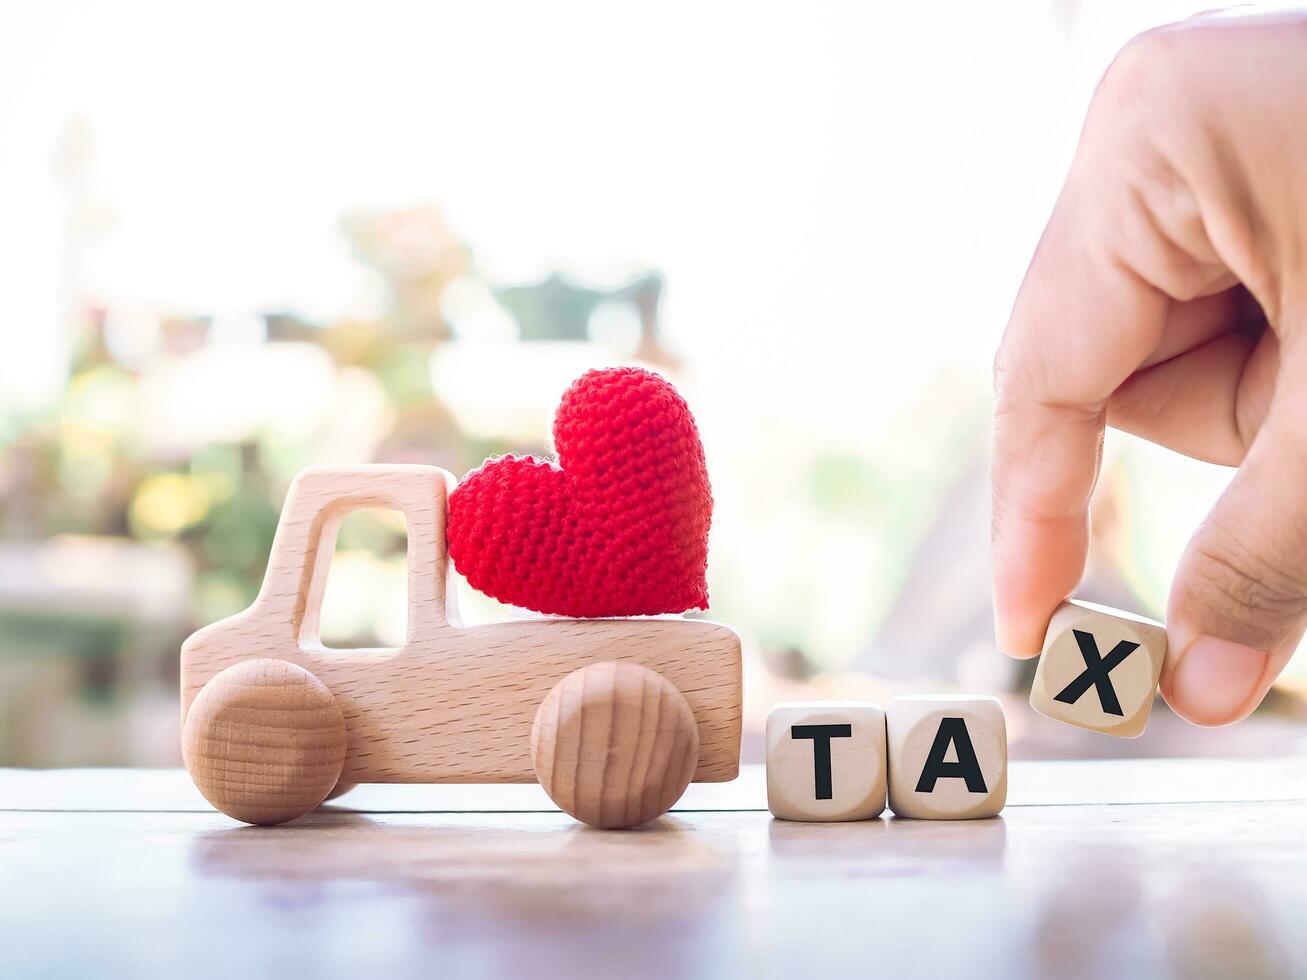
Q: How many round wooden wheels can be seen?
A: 2